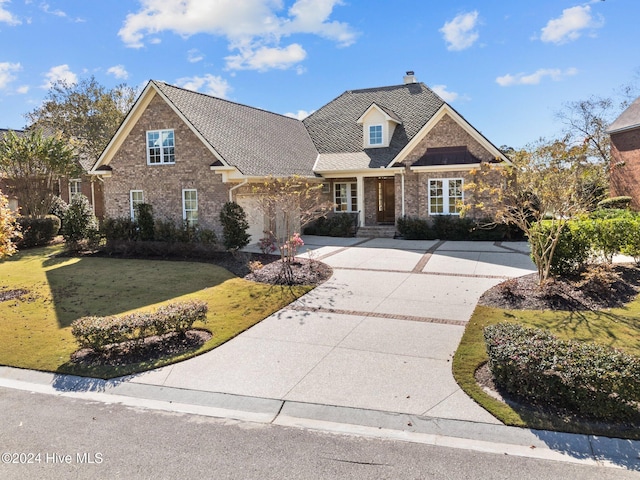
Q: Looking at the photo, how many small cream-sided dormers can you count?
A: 1